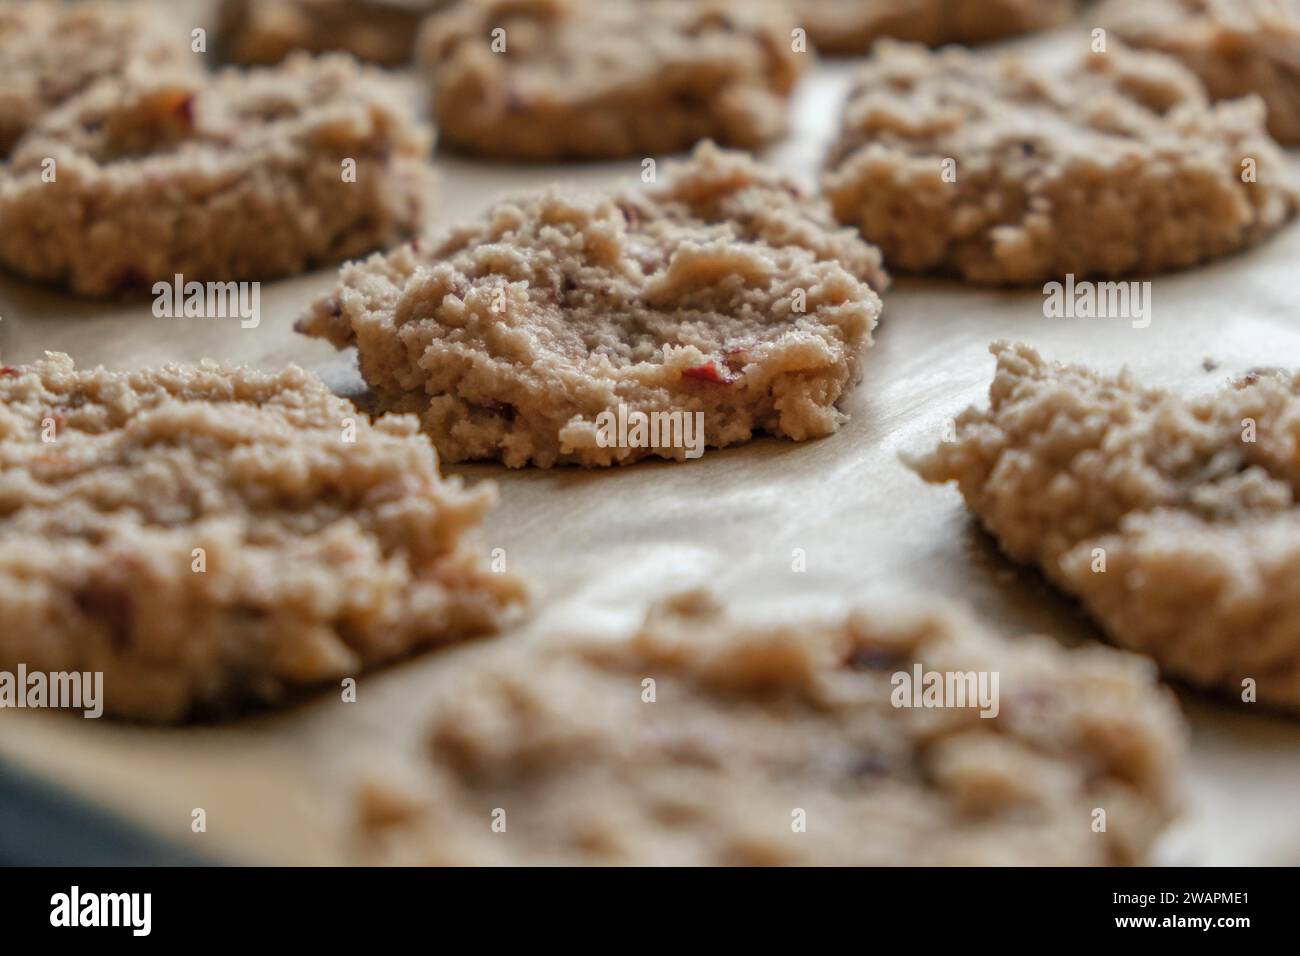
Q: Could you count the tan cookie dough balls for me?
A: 11